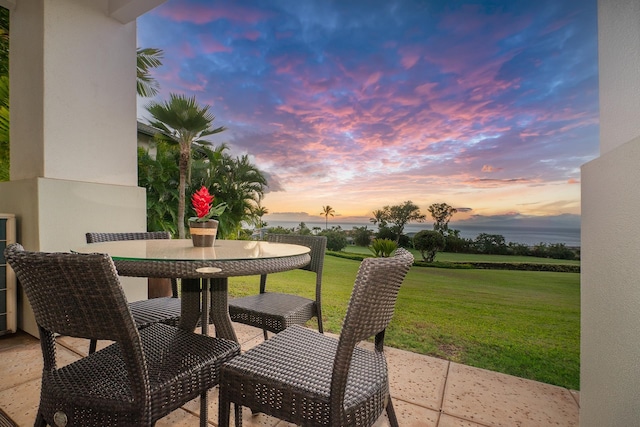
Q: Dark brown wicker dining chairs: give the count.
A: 4